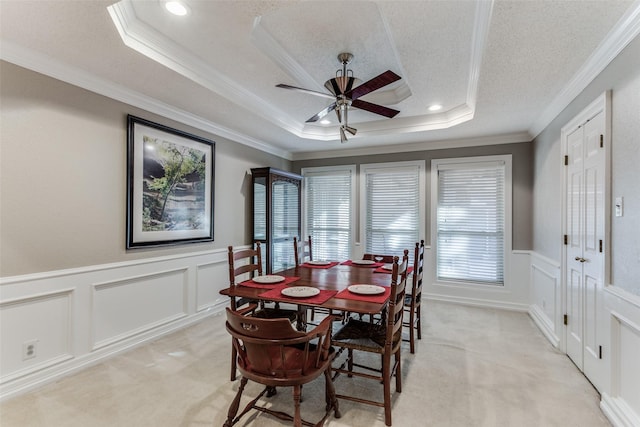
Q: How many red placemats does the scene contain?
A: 6